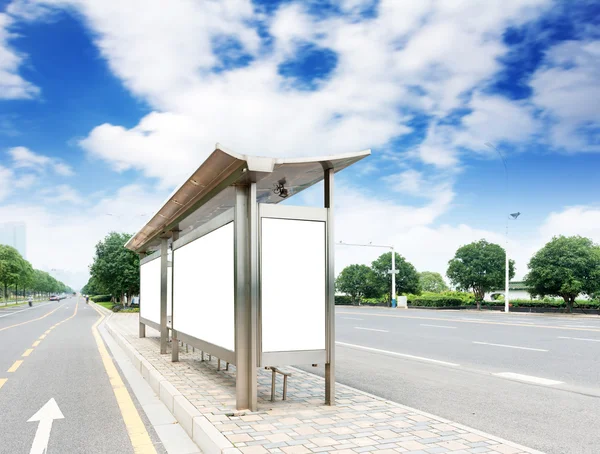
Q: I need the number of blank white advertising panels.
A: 3